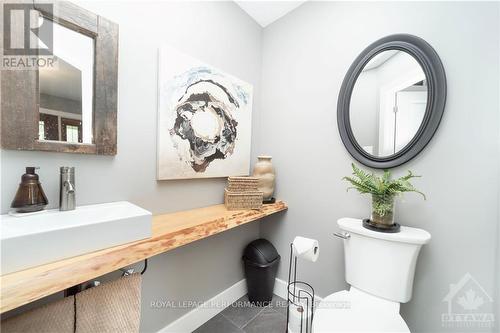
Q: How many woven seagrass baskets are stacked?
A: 2